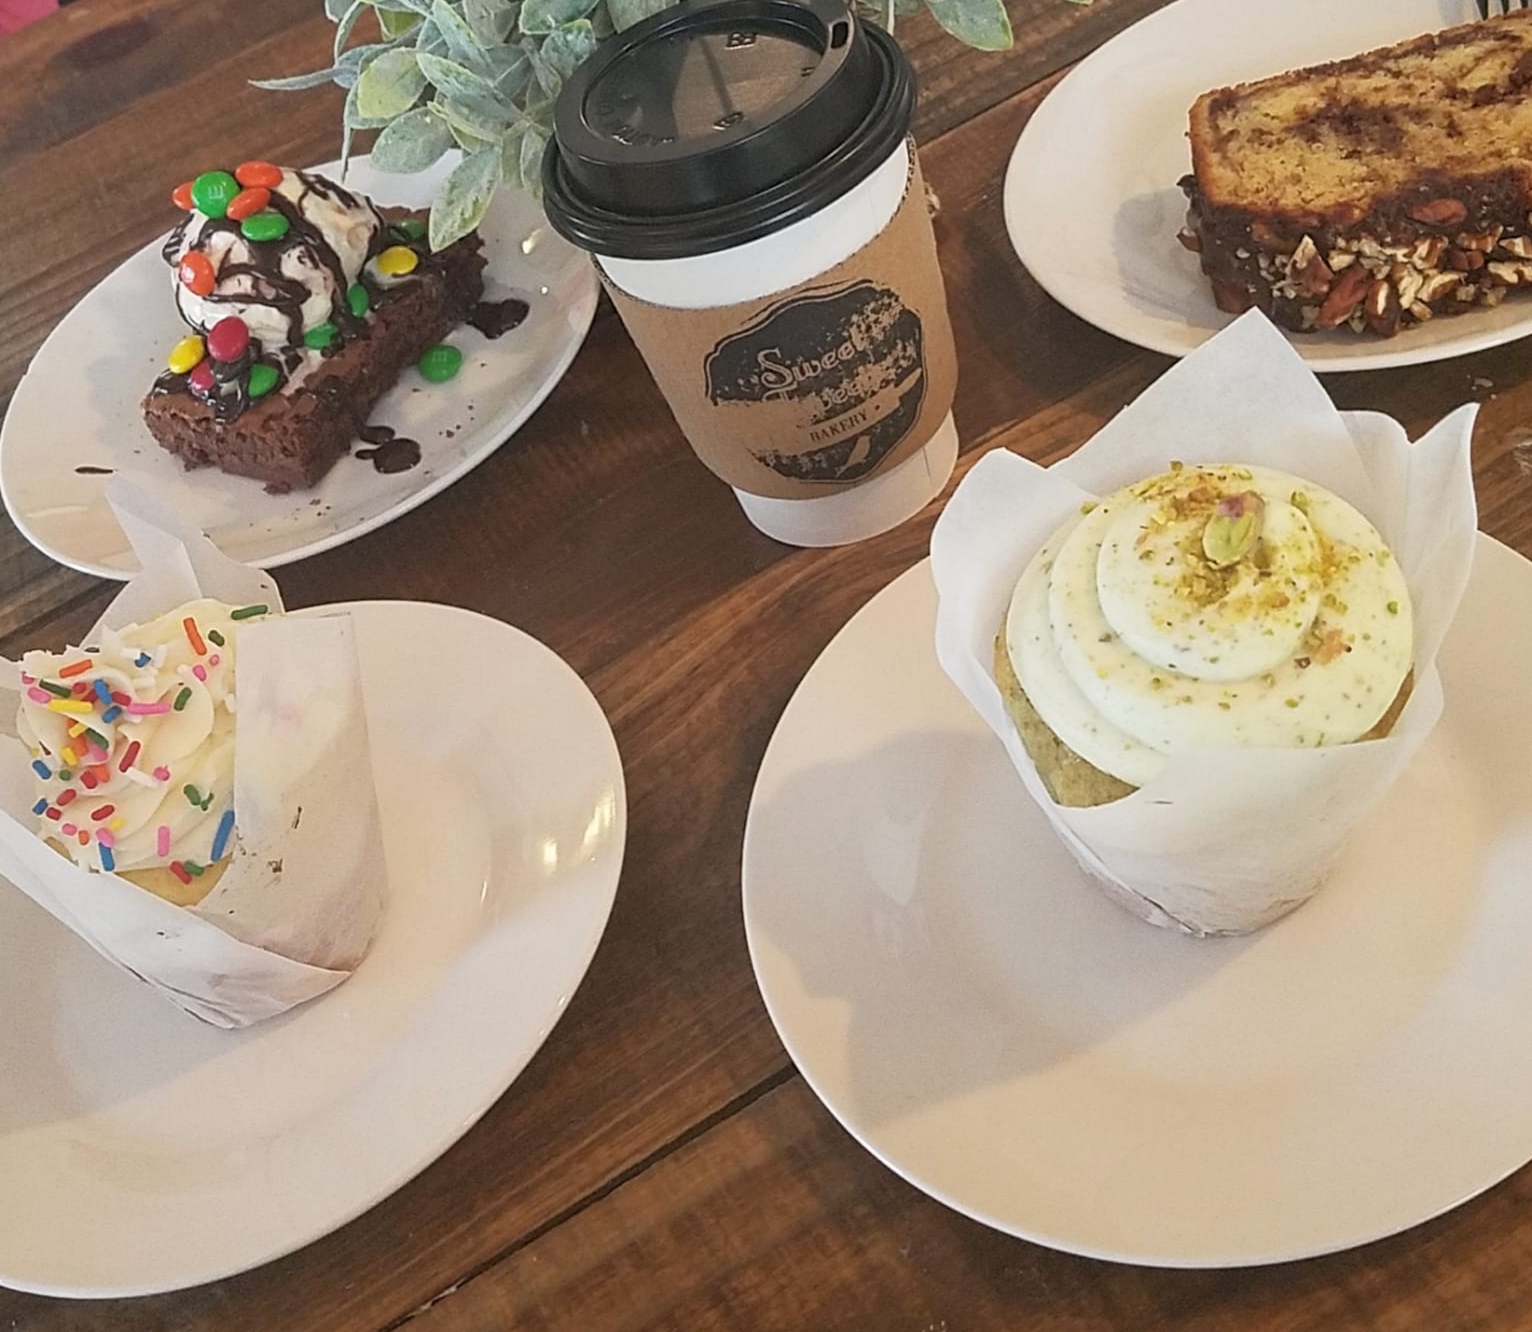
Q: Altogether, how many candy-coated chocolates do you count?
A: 15